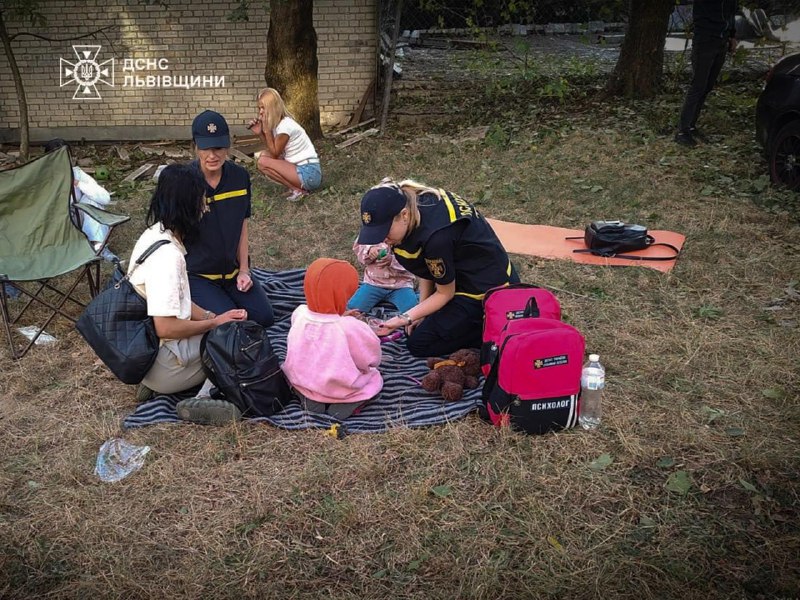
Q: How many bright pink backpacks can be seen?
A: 2